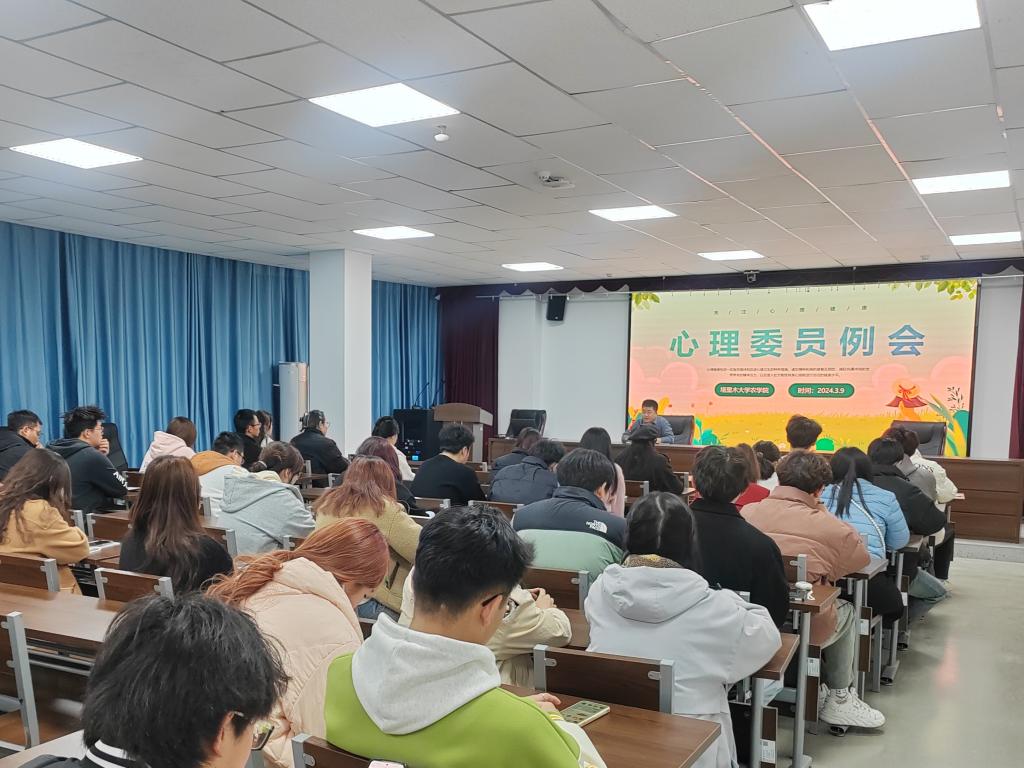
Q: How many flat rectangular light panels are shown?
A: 9